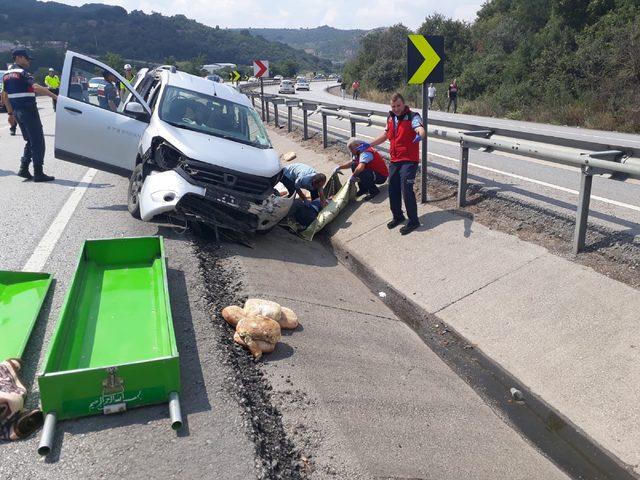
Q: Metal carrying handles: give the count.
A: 2